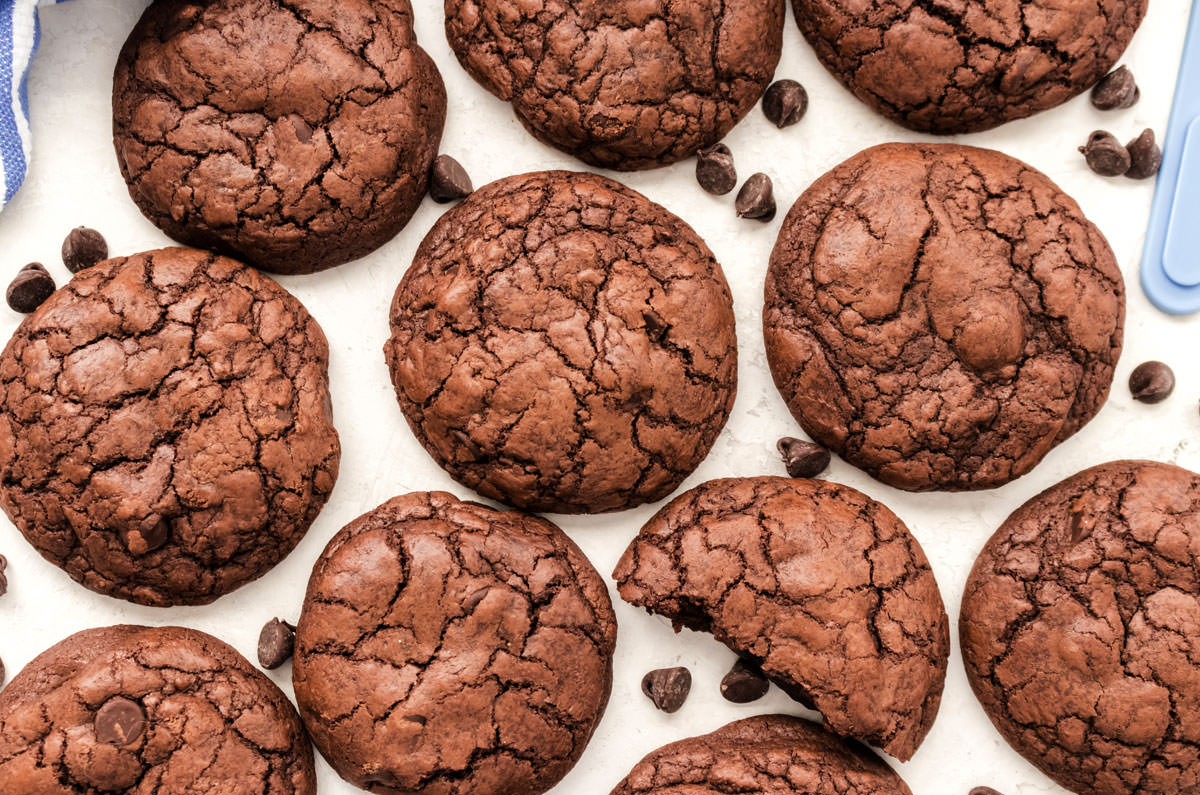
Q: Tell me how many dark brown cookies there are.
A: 11